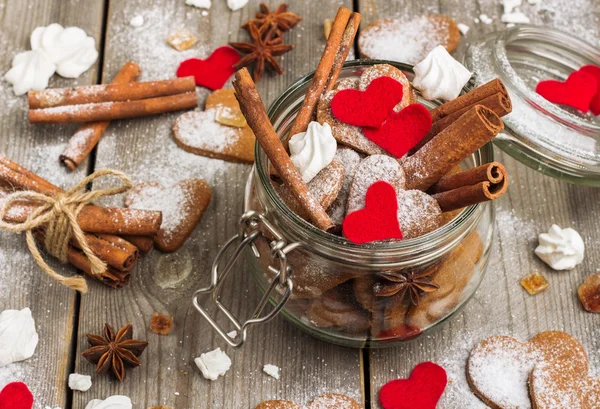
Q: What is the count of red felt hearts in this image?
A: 8